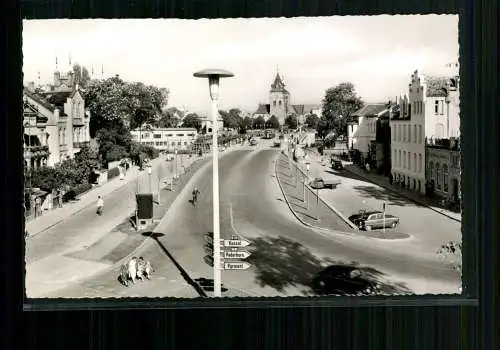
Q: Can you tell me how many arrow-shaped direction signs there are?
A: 3